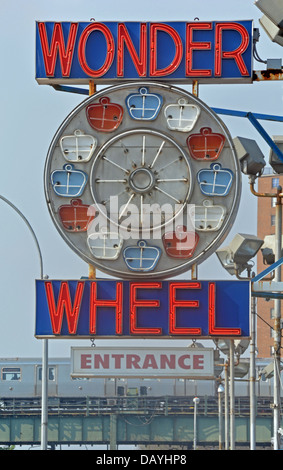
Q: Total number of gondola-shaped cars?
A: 12